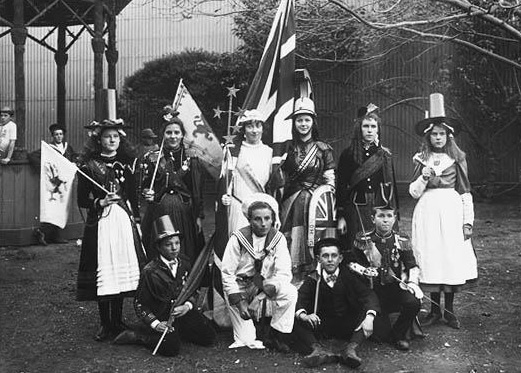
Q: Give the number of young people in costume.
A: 10